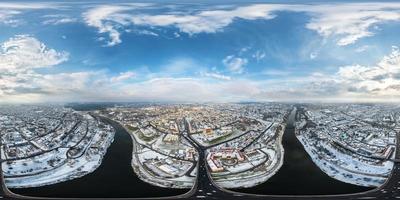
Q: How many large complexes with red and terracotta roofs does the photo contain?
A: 1